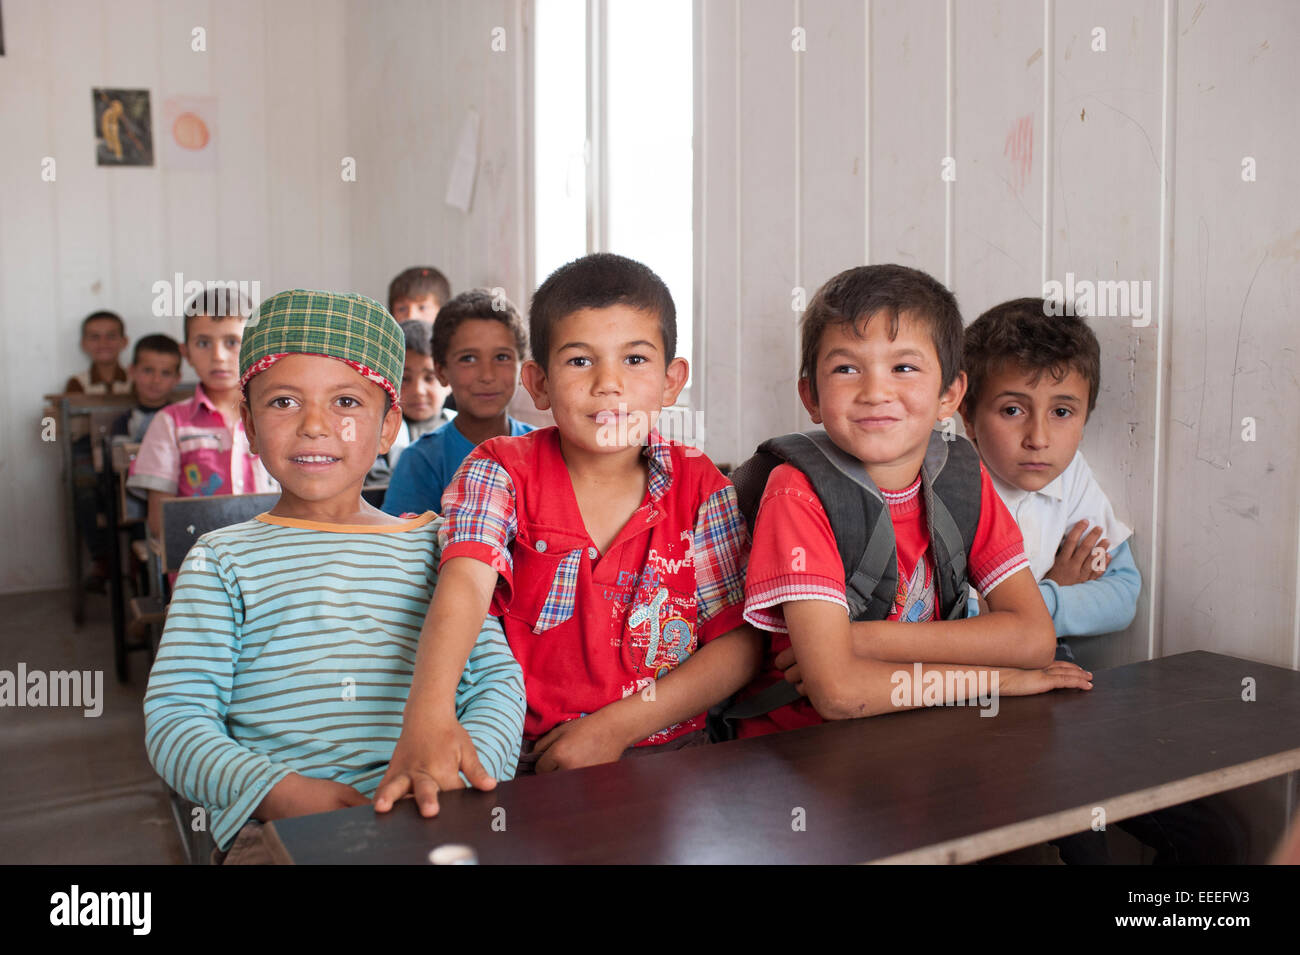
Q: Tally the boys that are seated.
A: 10